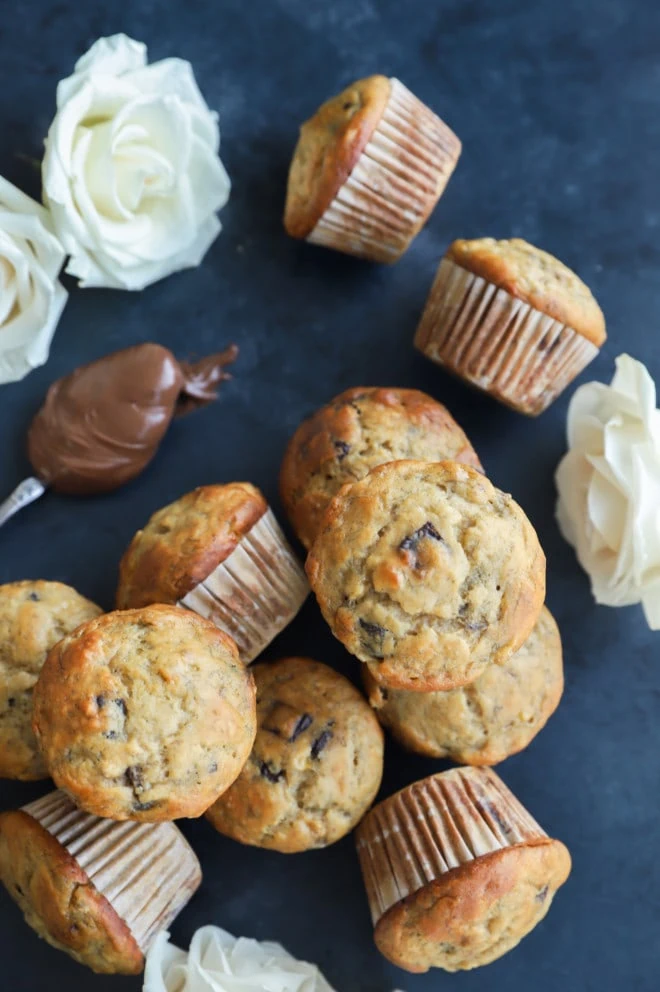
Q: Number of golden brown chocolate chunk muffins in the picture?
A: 11